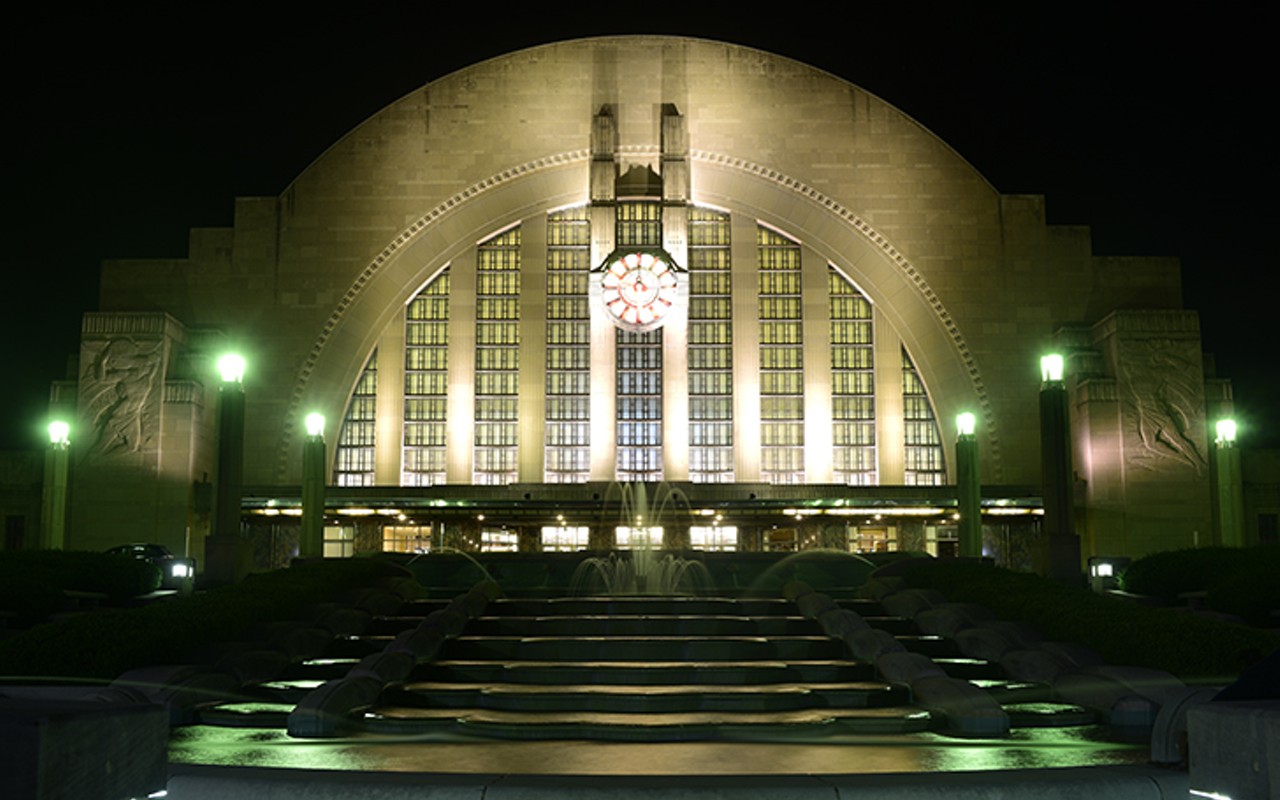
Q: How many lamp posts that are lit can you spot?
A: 6